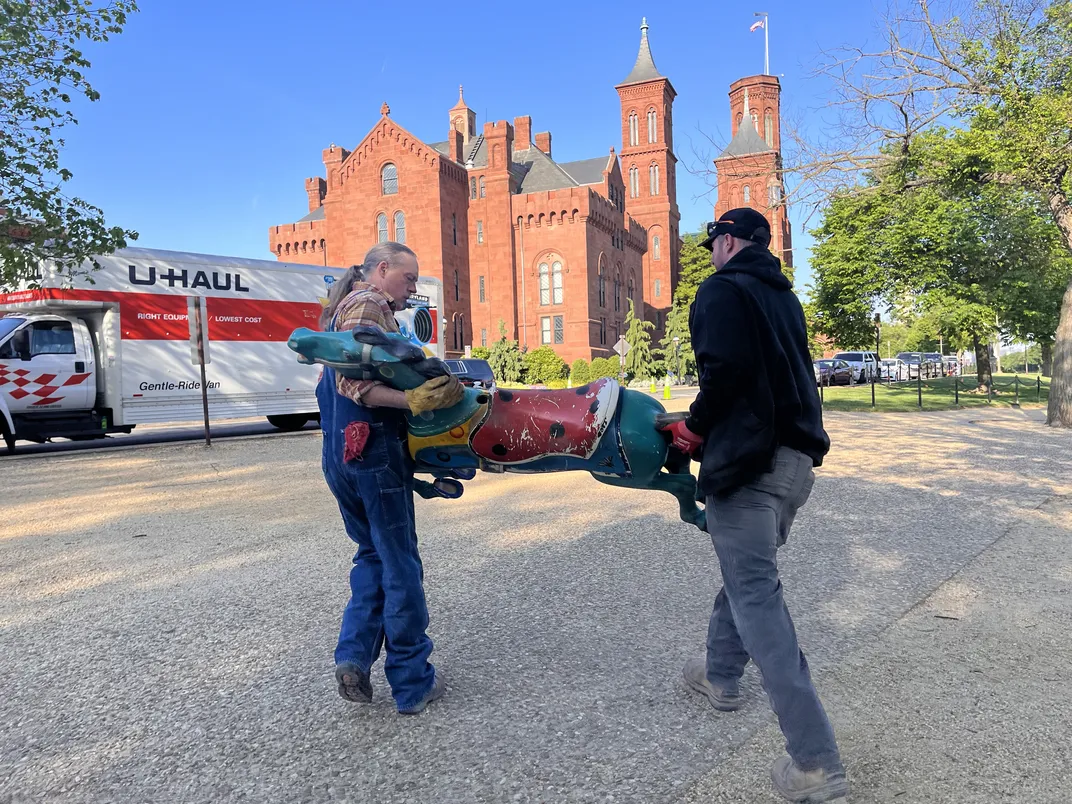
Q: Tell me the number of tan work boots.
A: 2